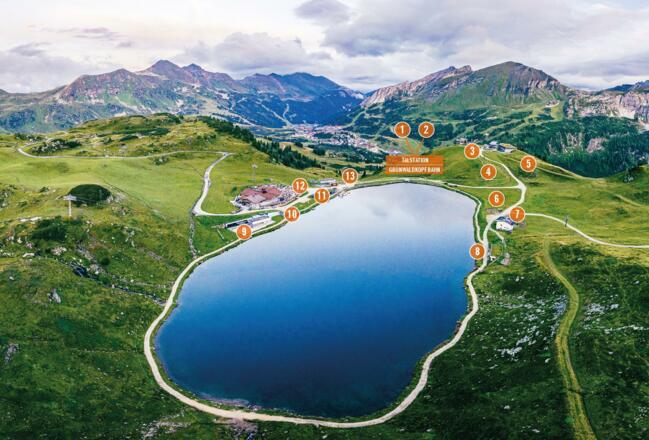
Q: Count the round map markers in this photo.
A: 13